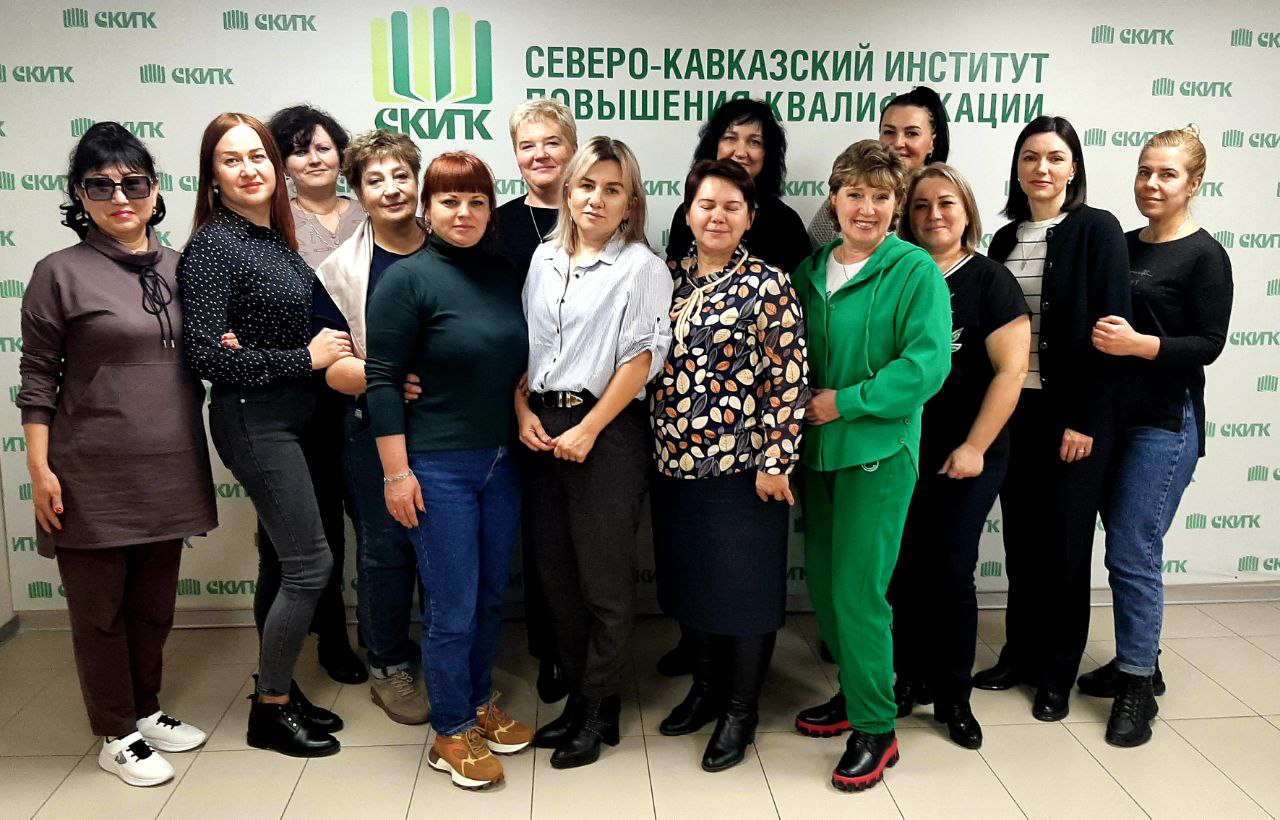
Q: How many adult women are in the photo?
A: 14